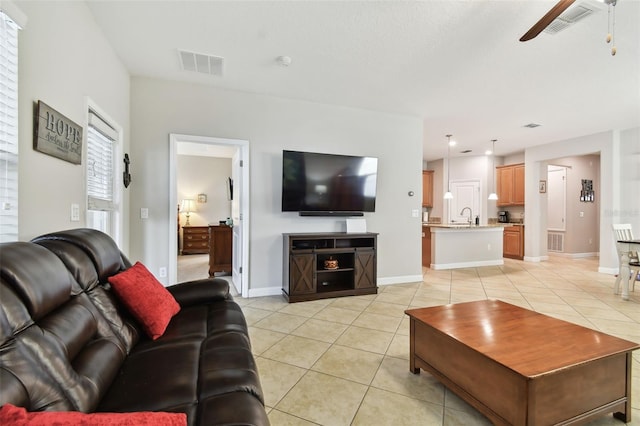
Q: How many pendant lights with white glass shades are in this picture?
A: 2